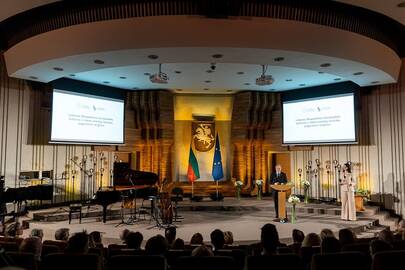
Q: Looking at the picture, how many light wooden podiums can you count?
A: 1